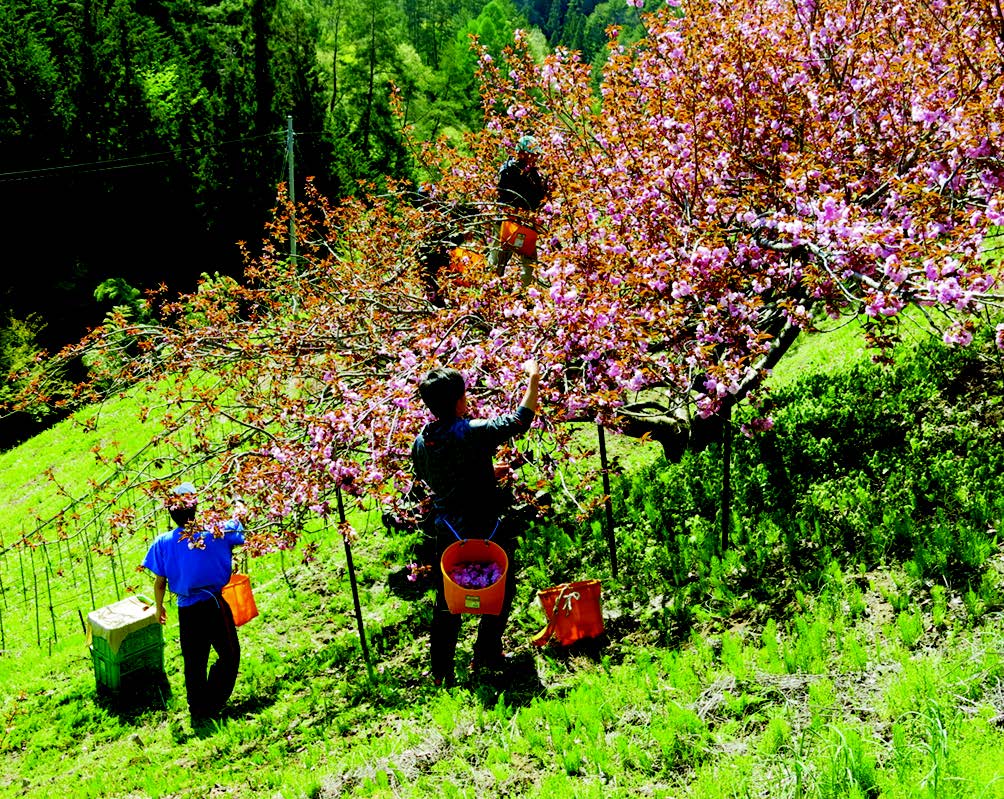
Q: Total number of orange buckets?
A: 5